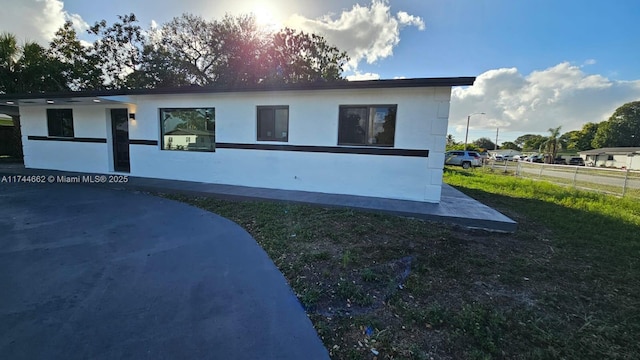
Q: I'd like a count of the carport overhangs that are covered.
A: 1